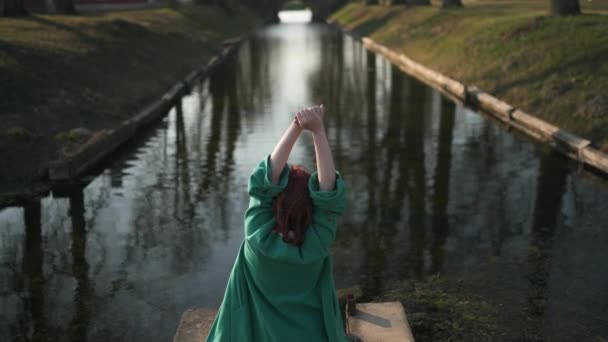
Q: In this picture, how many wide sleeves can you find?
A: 2